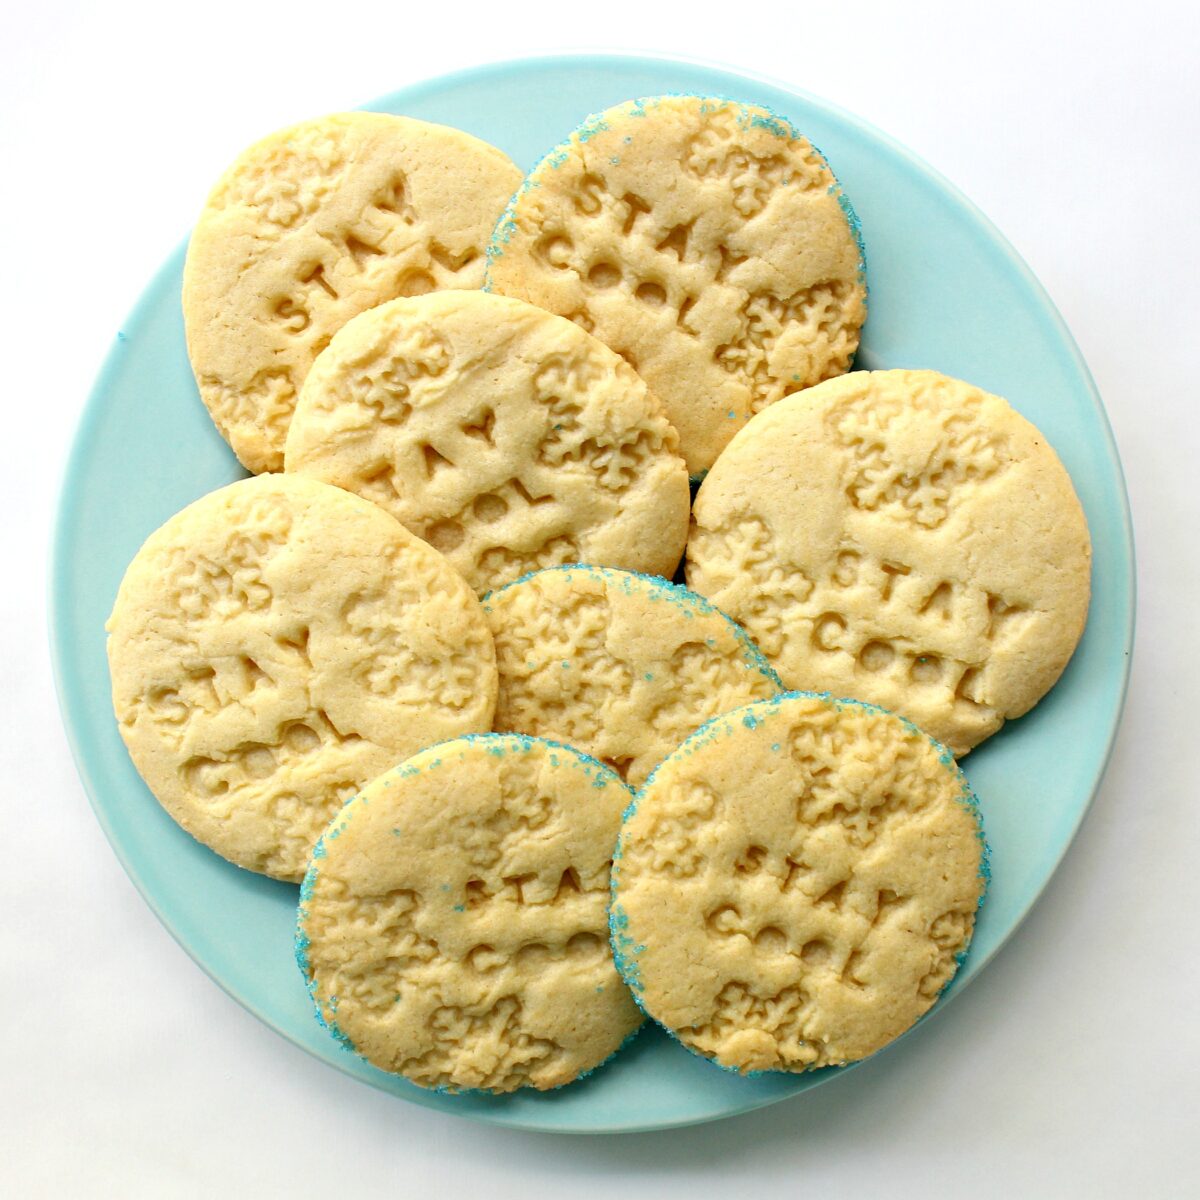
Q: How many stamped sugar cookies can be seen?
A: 8